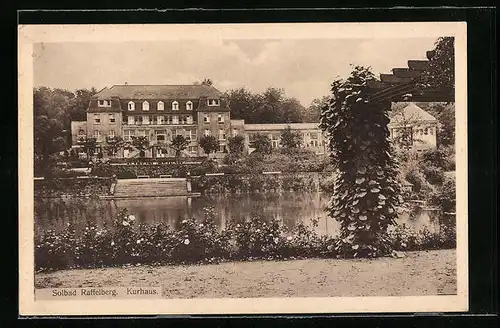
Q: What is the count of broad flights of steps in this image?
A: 1